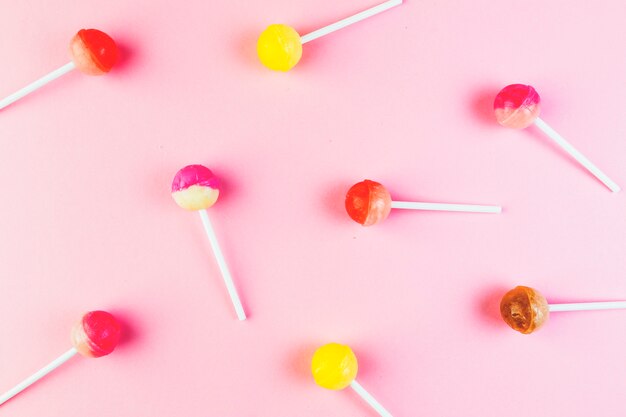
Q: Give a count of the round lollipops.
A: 8